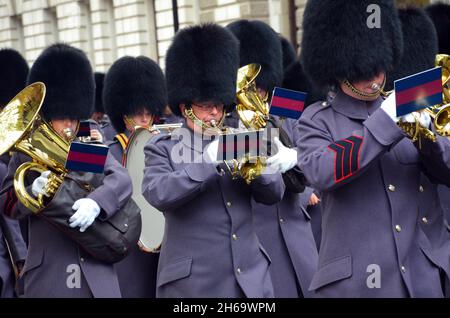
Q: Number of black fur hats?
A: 11